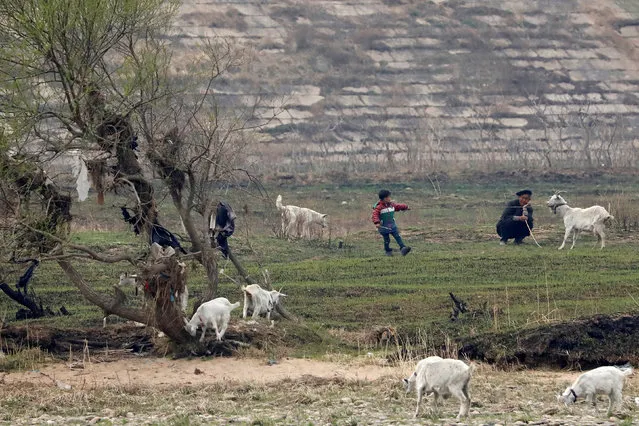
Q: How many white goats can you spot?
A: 7